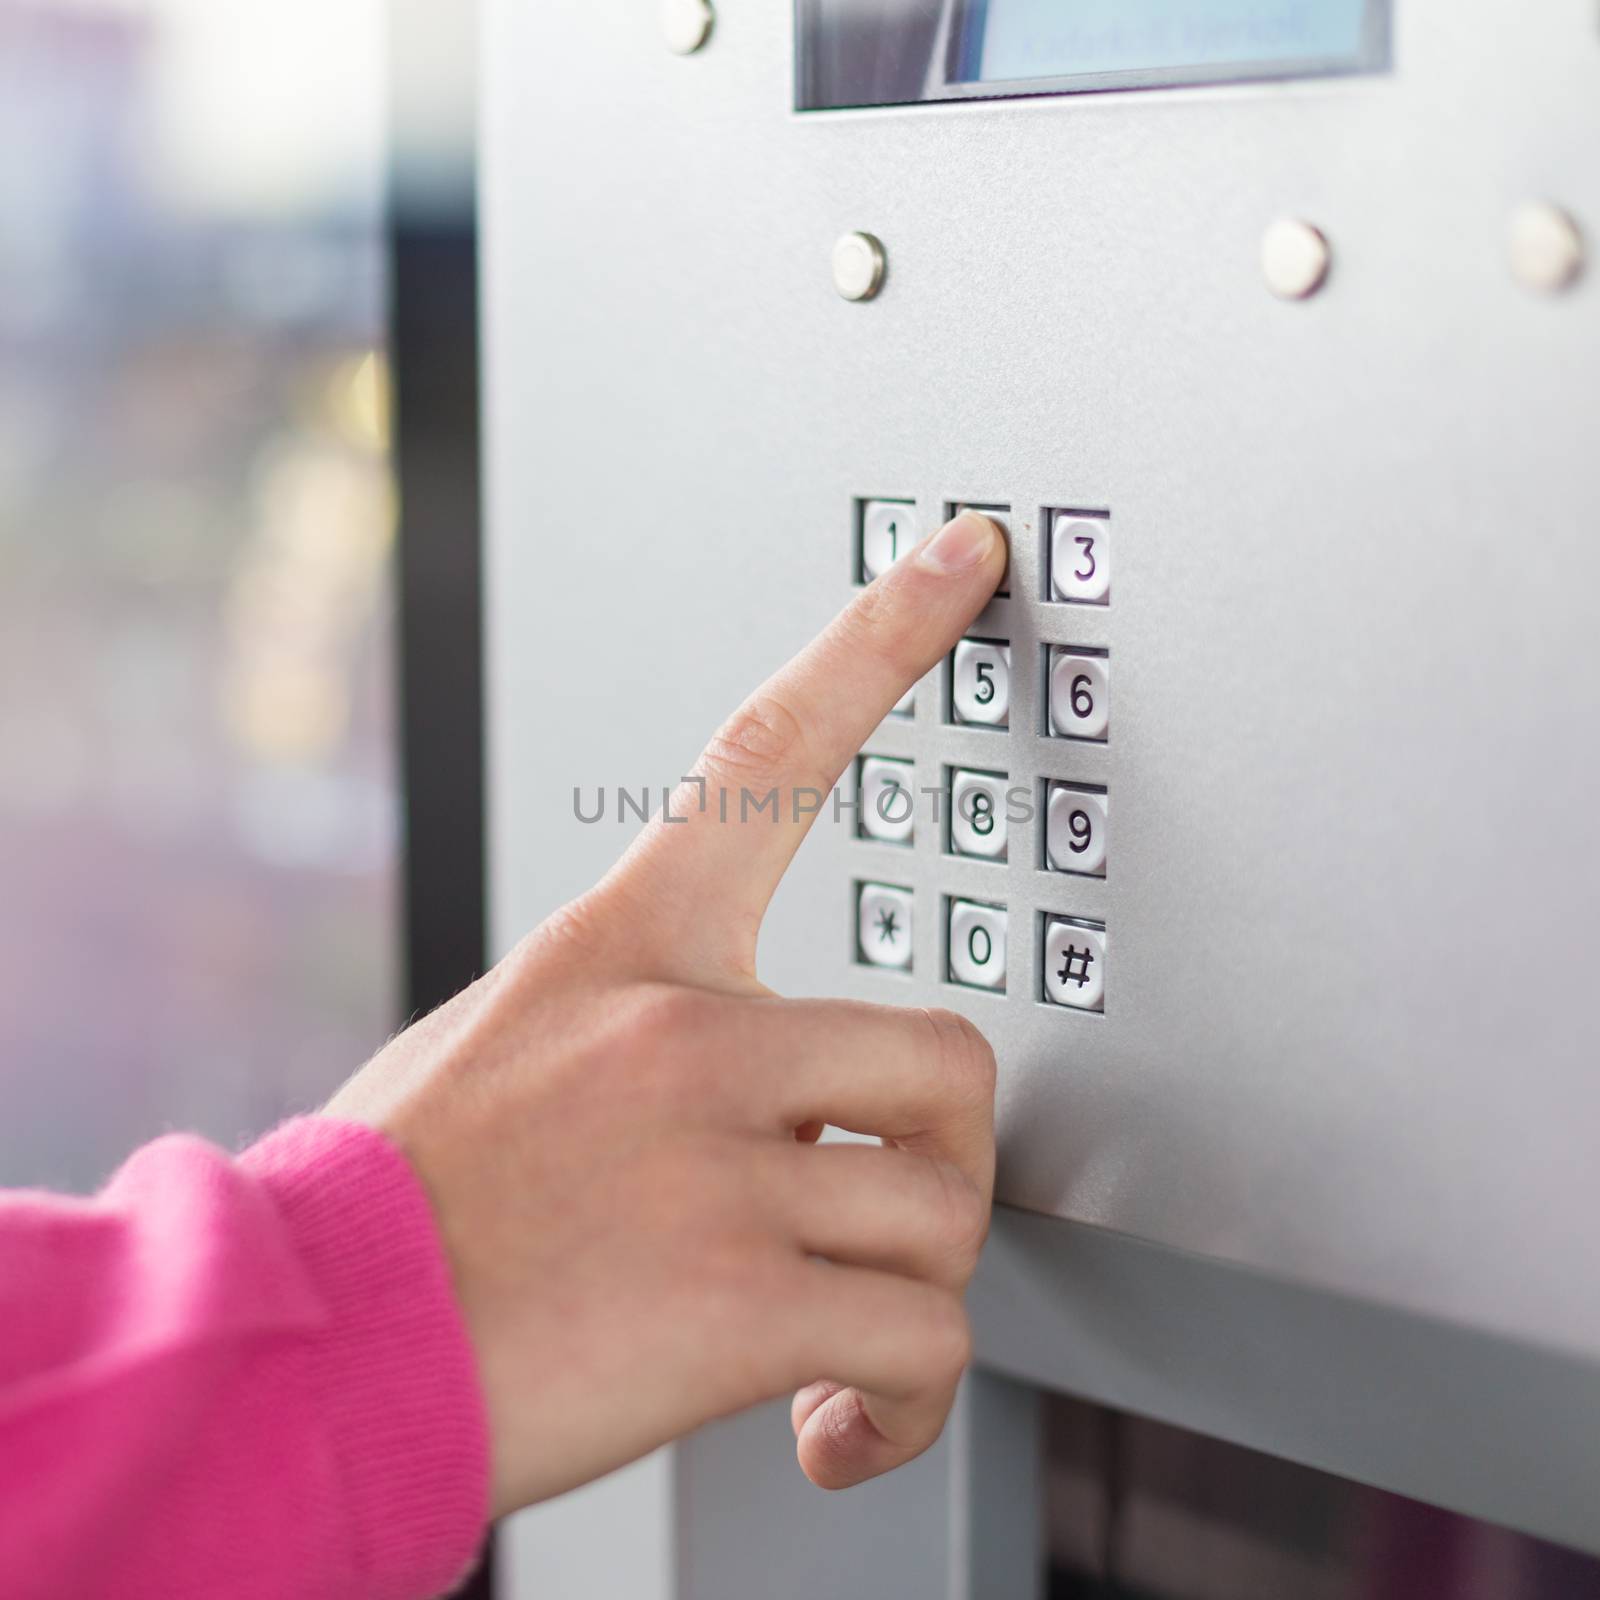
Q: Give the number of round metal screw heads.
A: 4